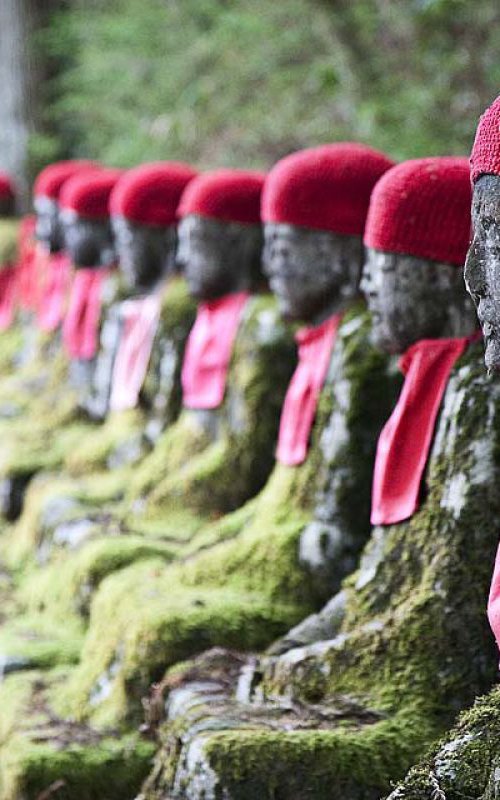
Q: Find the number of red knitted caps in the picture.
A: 8